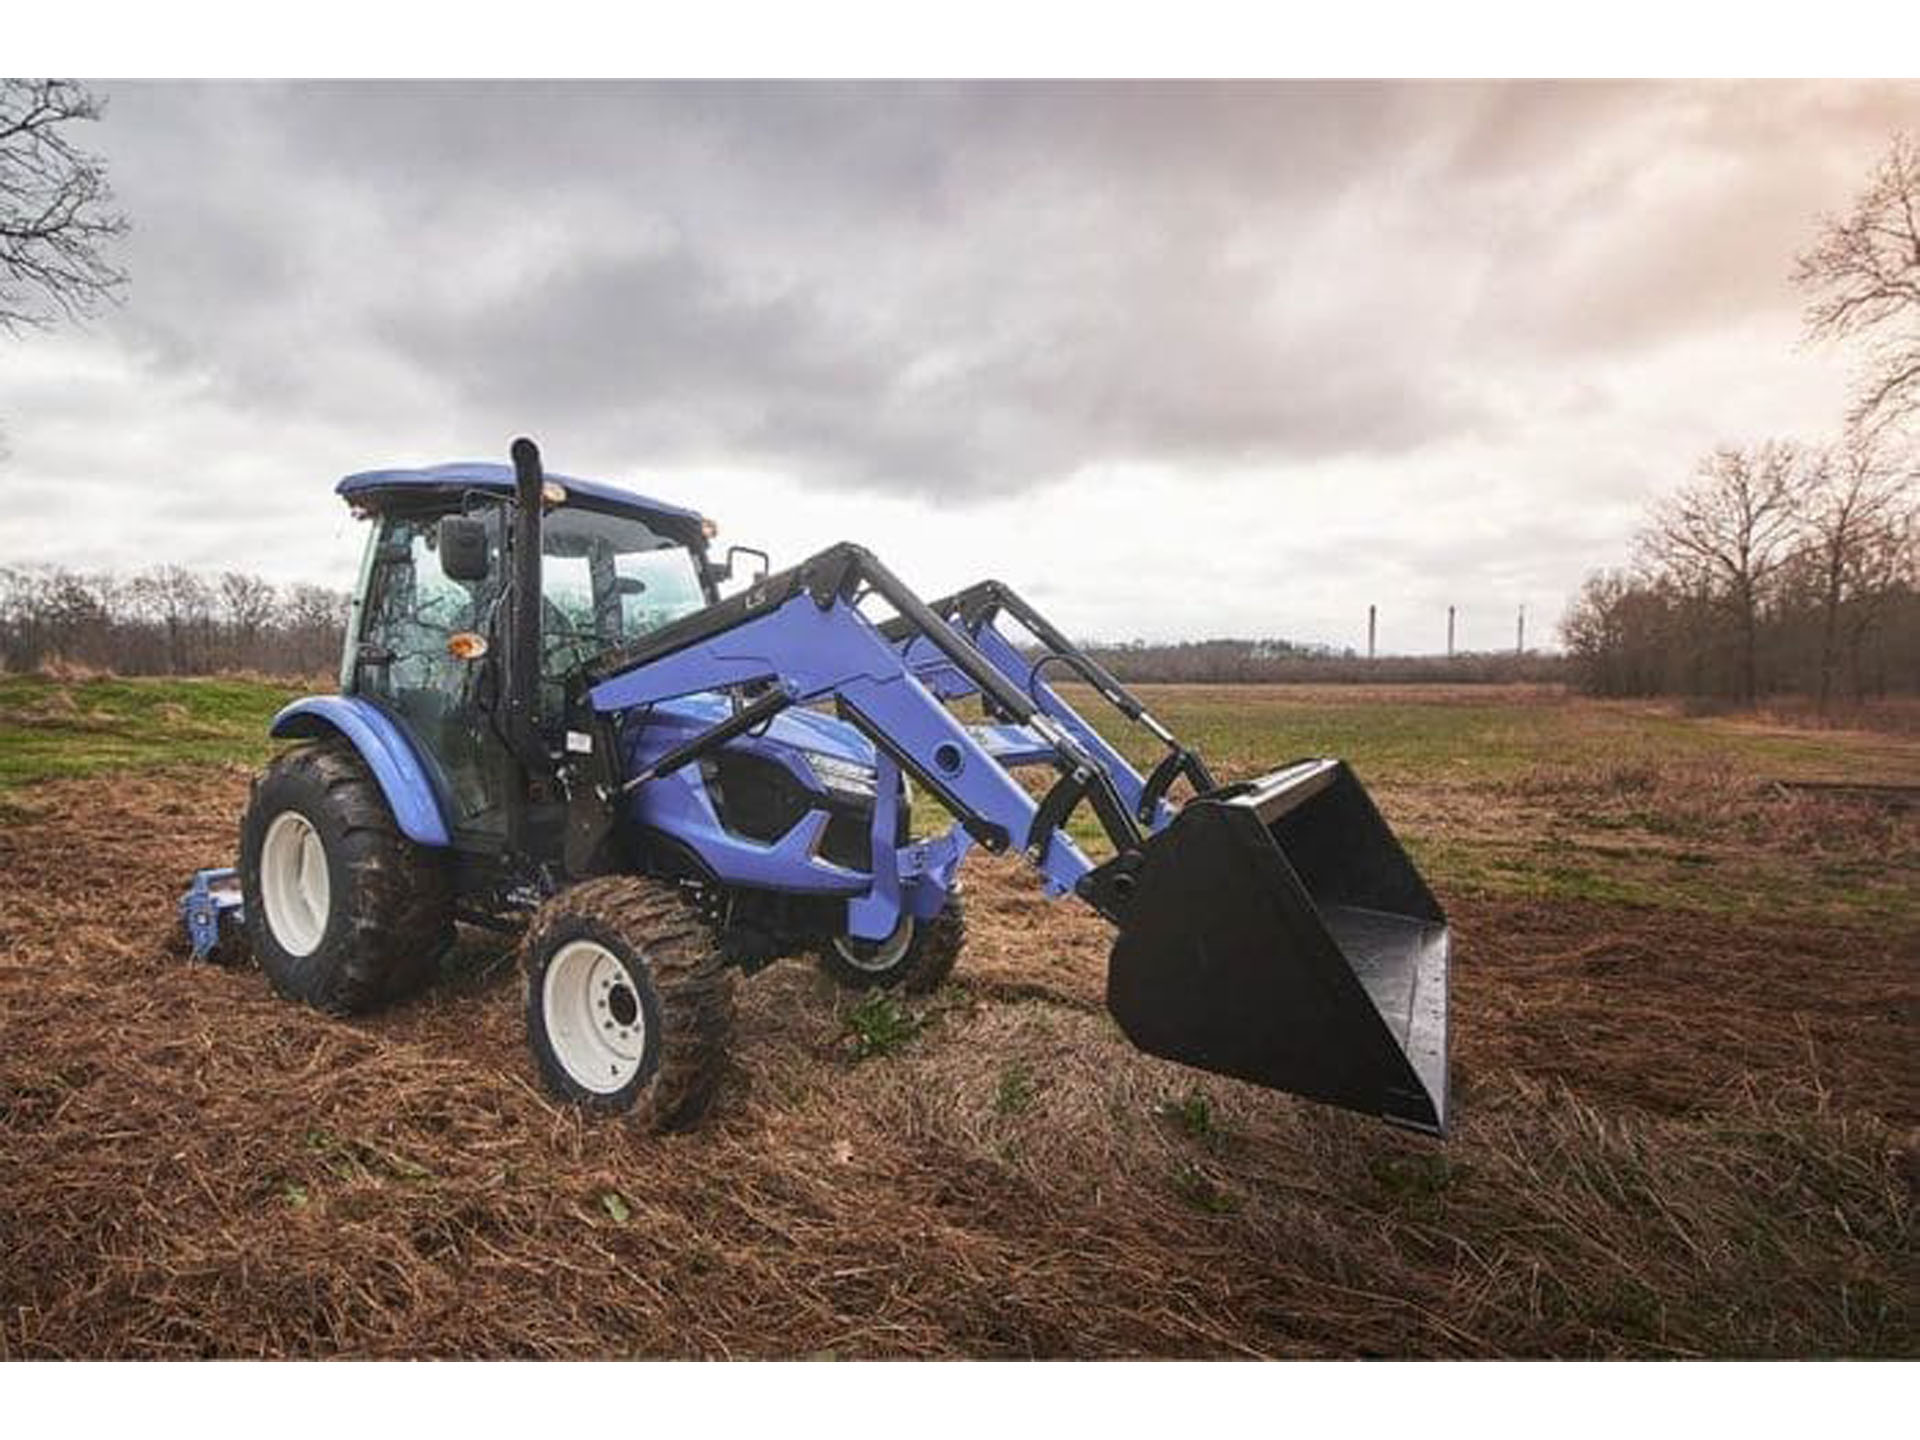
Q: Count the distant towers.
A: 3